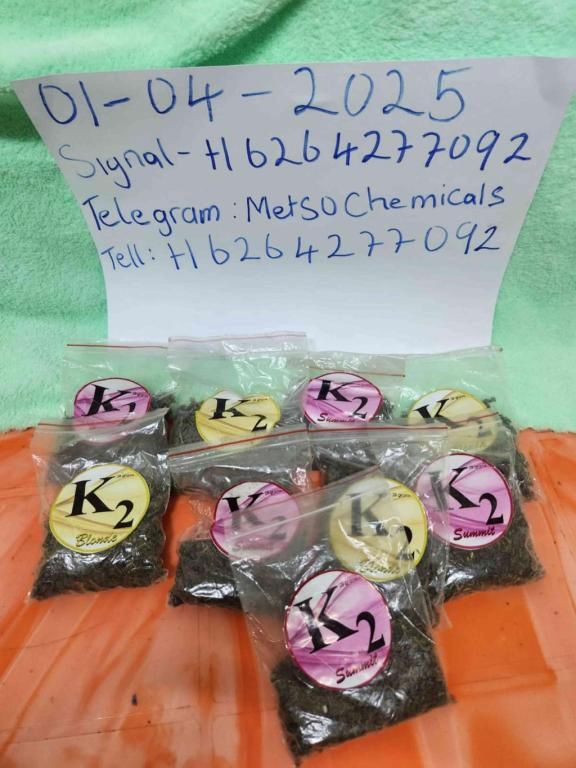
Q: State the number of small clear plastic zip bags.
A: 9